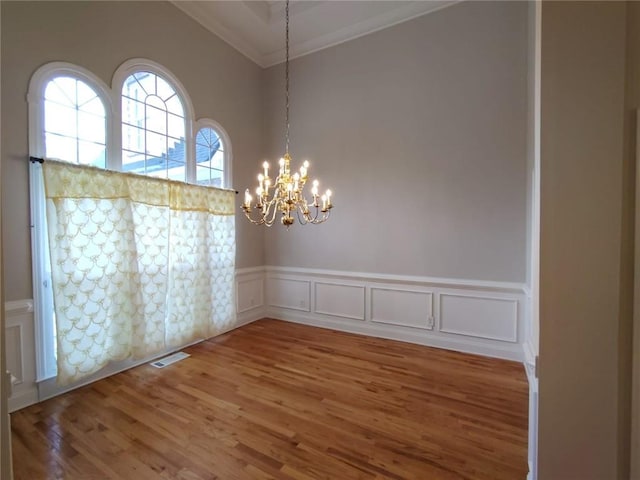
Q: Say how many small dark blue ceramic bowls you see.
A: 0